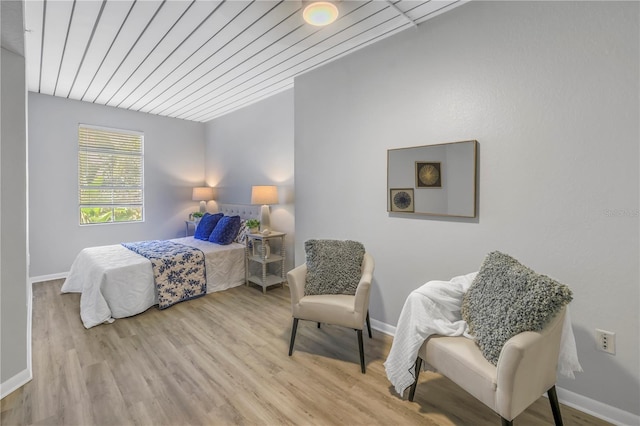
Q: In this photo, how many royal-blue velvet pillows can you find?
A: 2